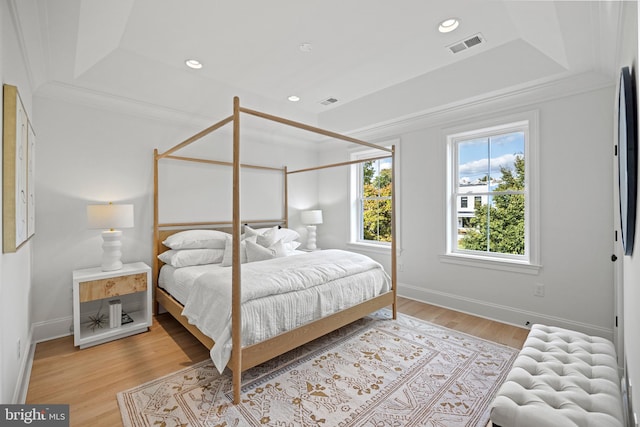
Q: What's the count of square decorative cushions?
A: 3